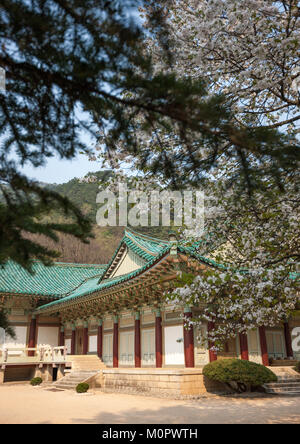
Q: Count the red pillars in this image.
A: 13